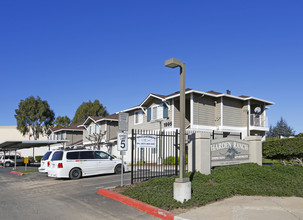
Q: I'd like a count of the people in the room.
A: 0